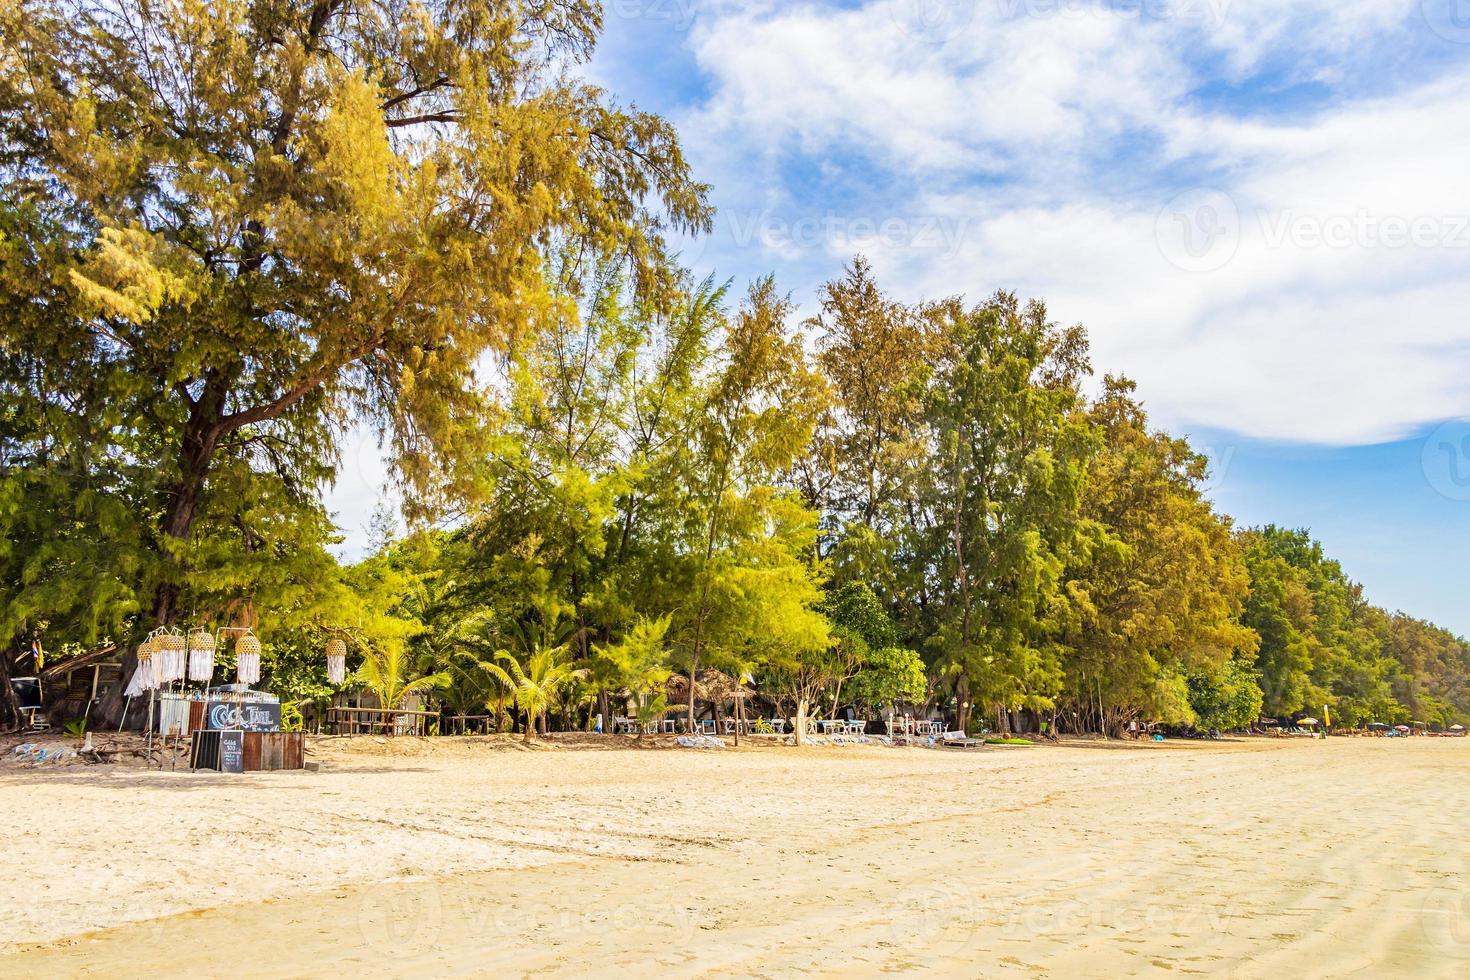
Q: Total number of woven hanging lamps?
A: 6